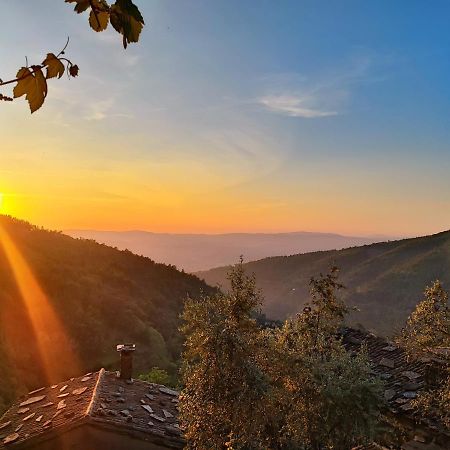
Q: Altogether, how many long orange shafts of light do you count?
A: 1